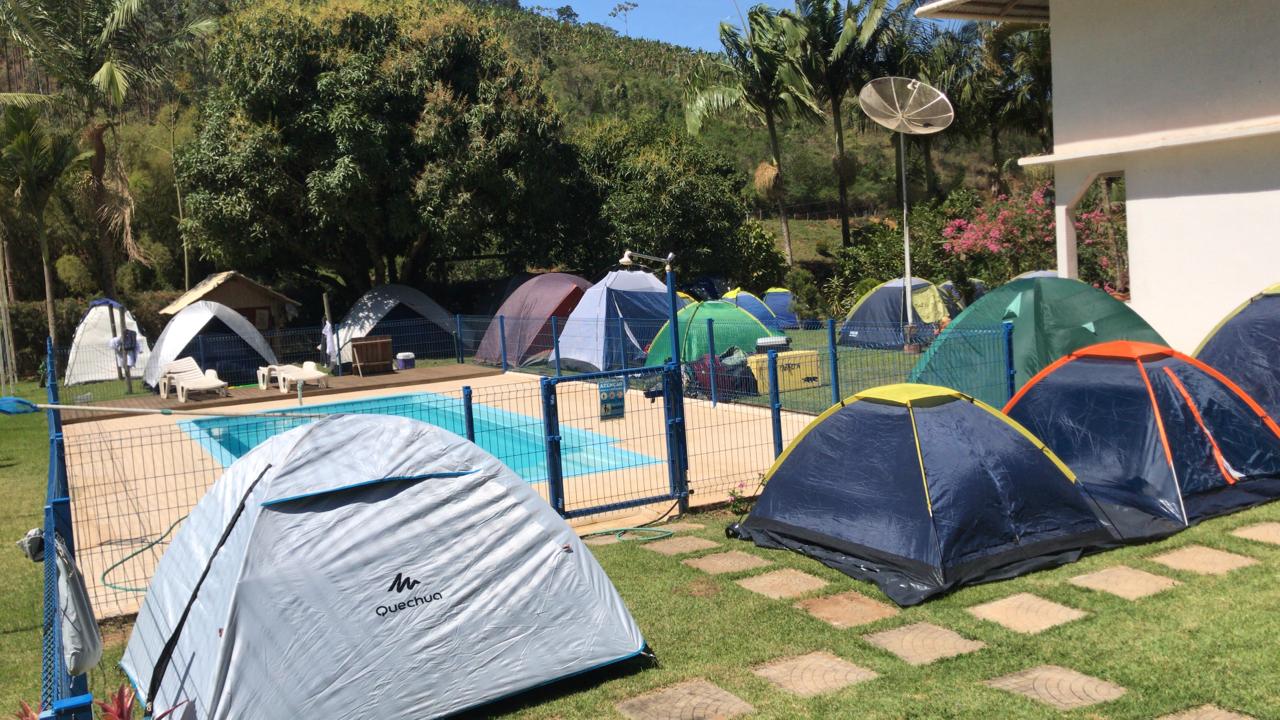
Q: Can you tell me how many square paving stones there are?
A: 15